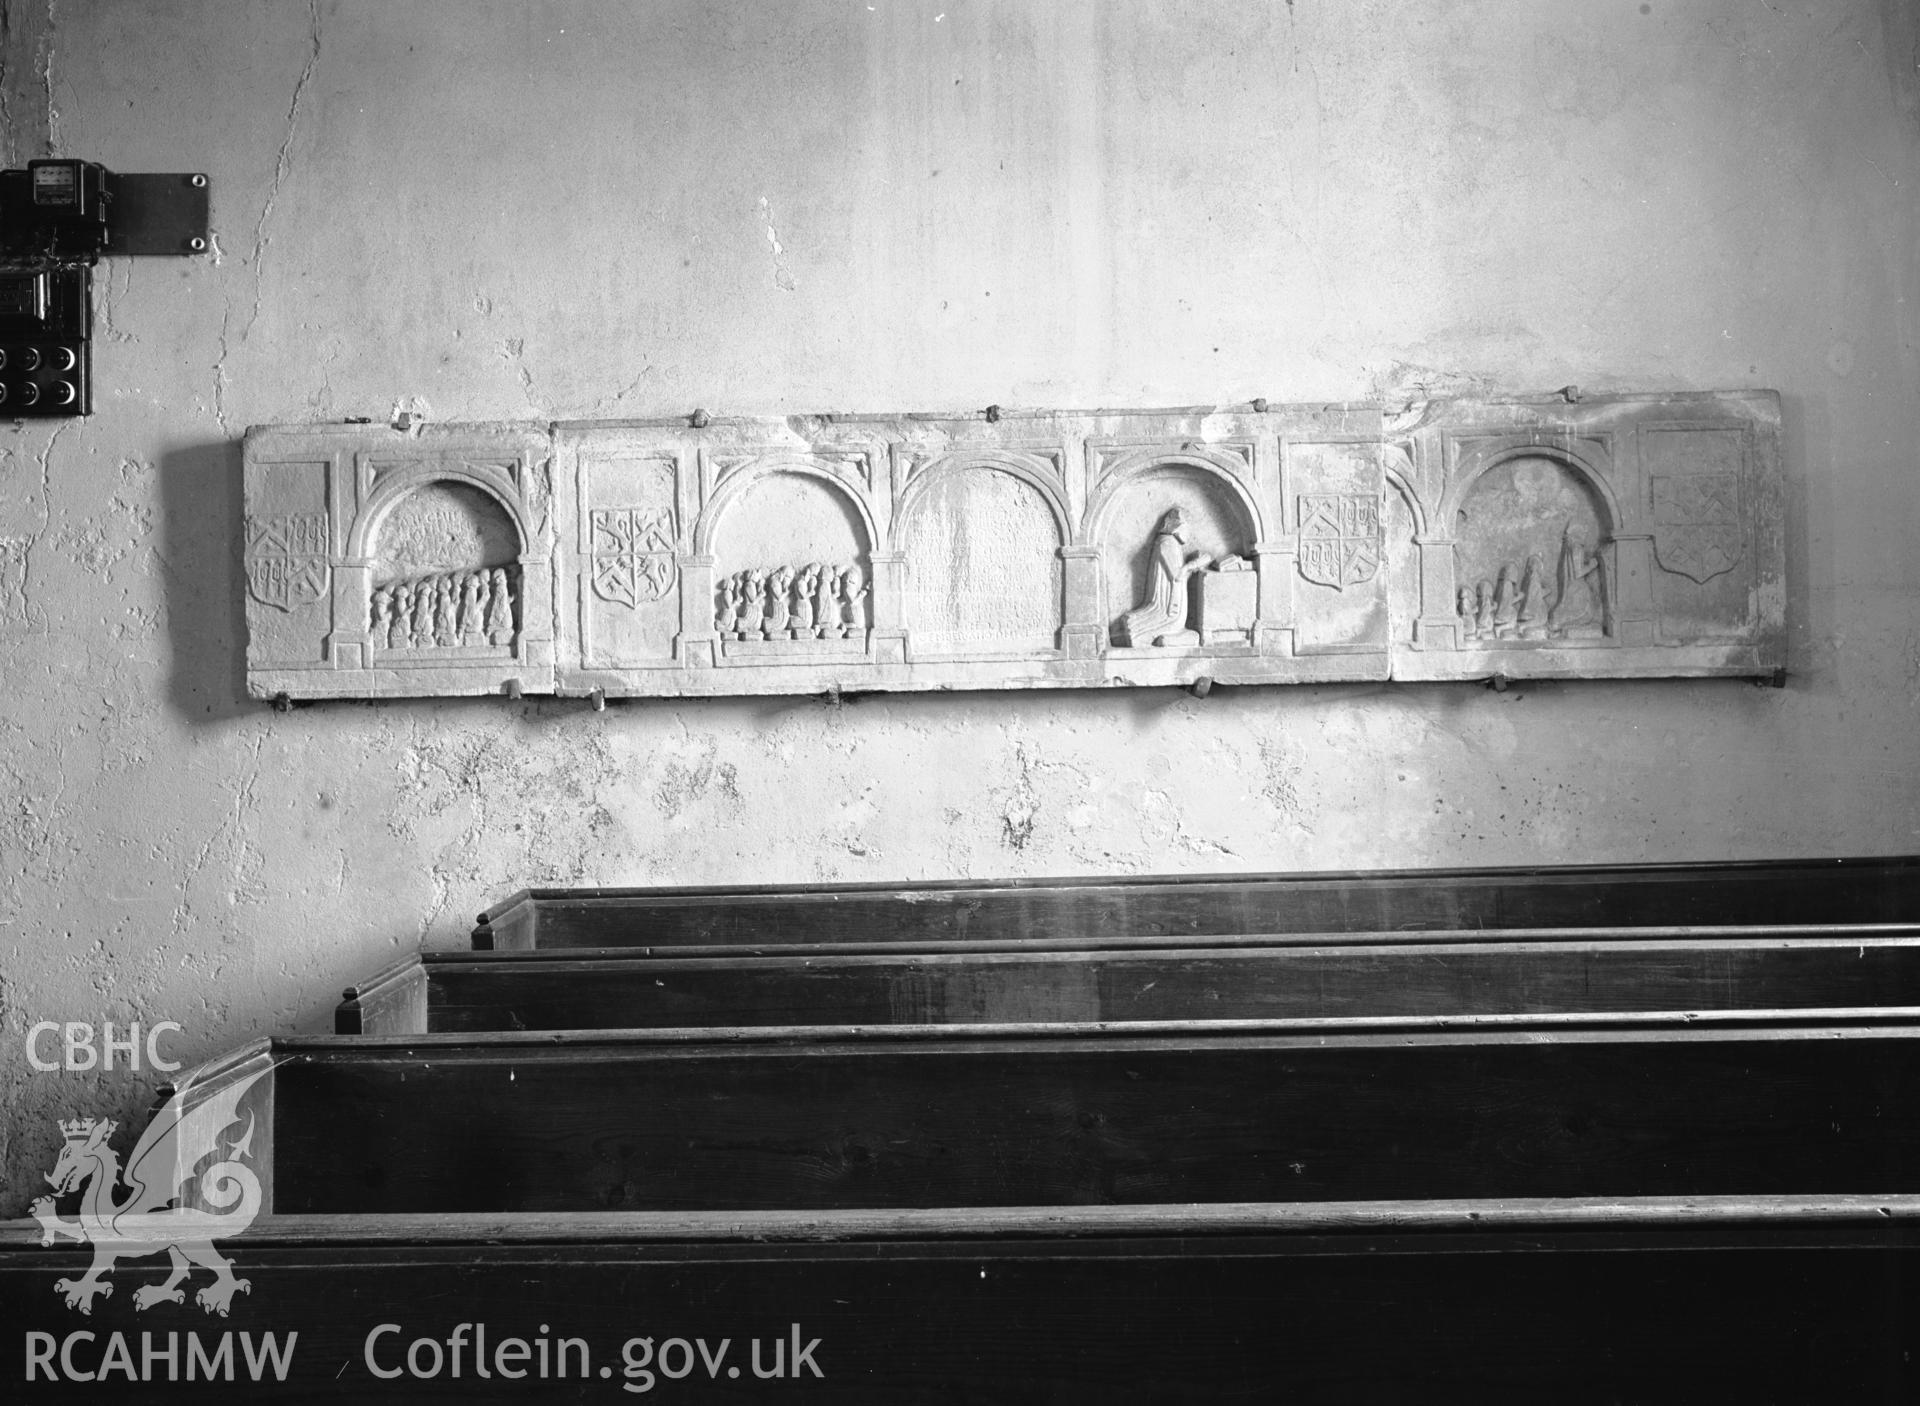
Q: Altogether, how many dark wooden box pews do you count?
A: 4